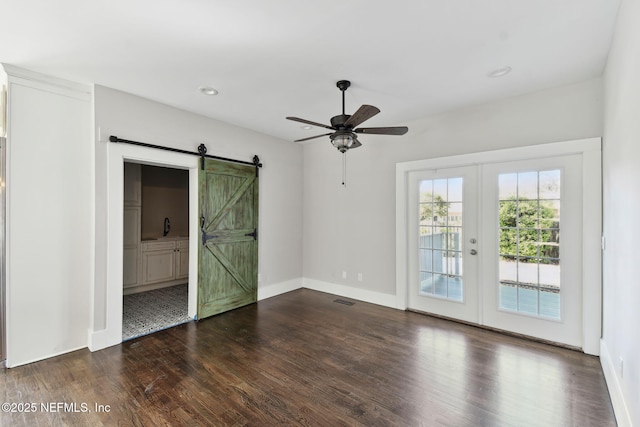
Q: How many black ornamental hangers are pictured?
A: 2